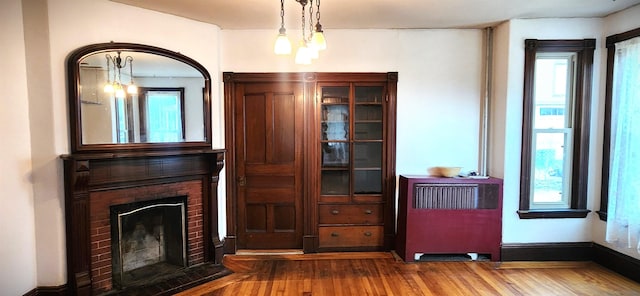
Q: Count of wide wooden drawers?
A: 2